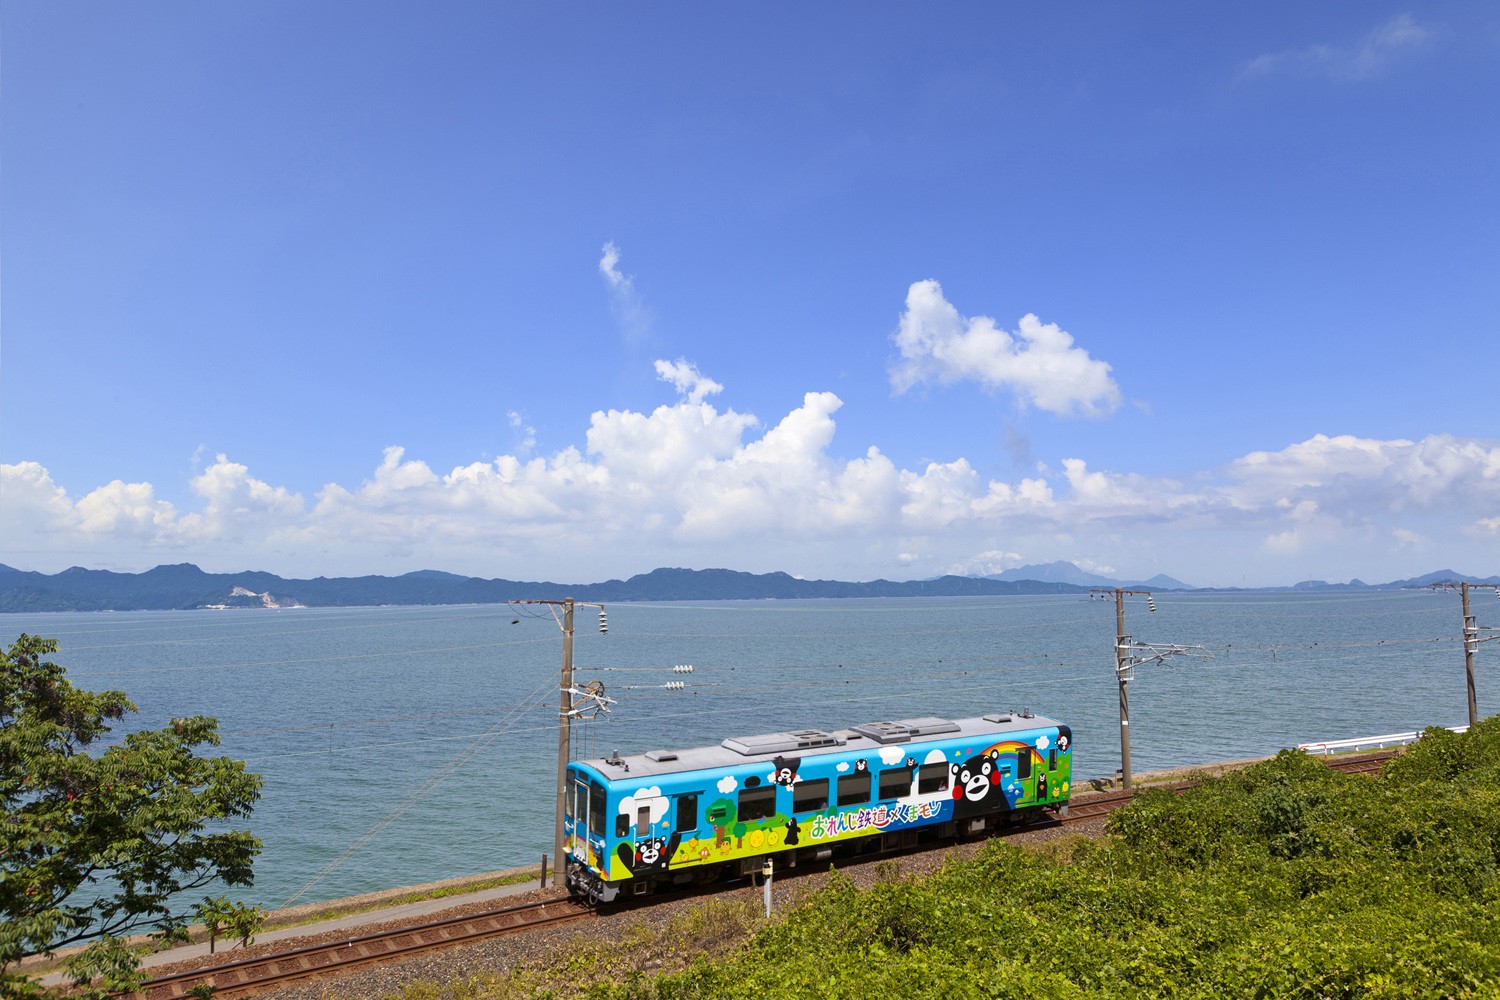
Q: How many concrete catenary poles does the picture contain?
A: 3